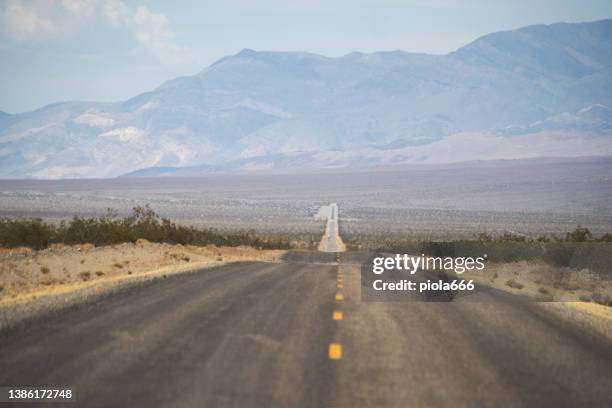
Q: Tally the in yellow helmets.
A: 0